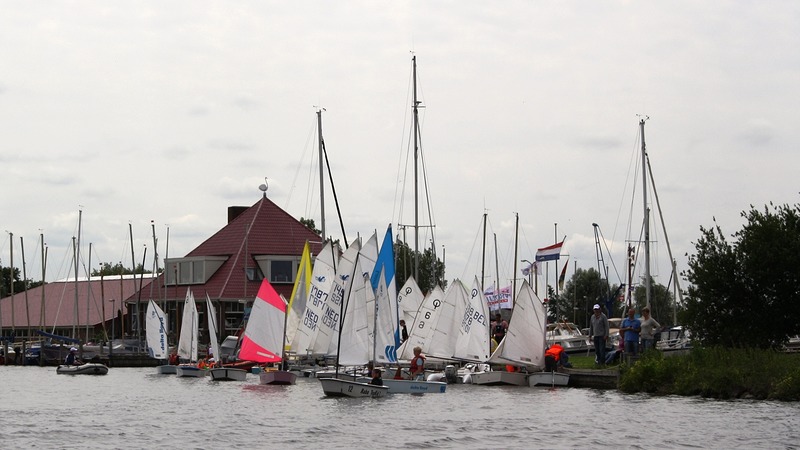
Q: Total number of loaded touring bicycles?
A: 0